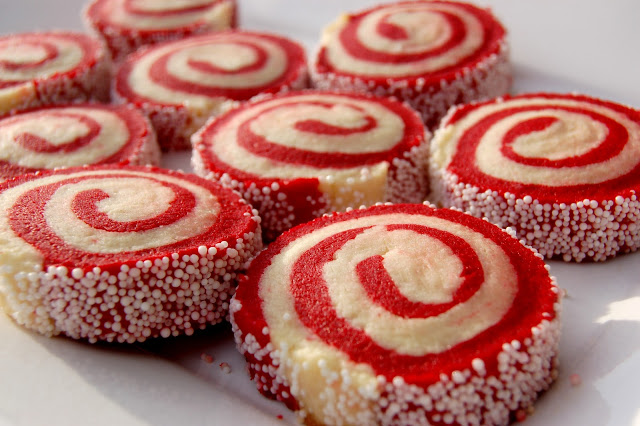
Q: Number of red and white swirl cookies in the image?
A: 9